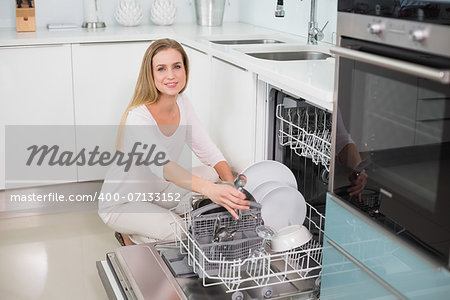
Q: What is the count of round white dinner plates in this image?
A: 3